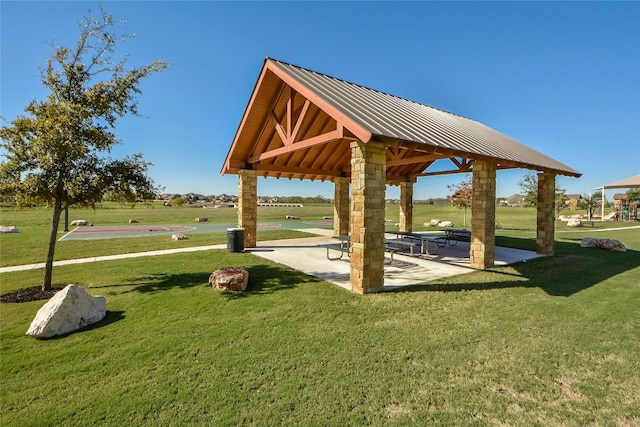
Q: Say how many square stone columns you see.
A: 6